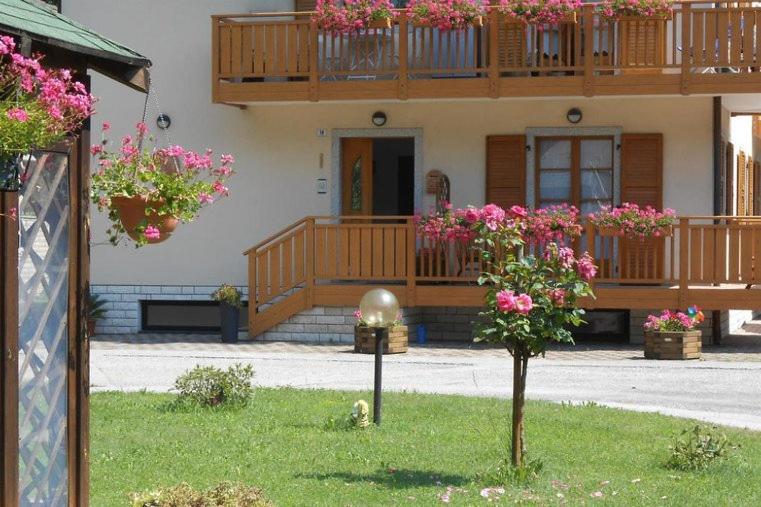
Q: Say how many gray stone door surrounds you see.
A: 2